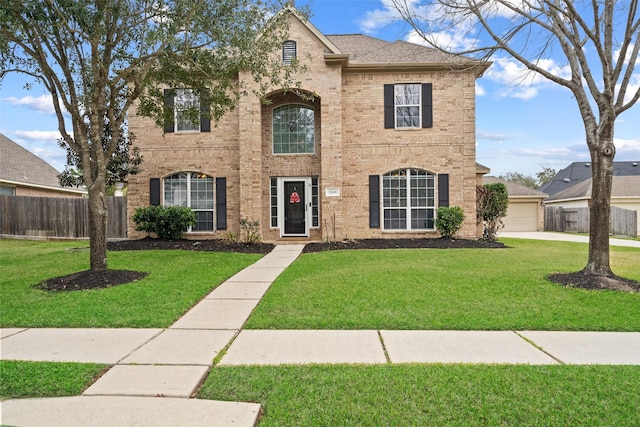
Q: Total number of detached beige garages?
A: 1